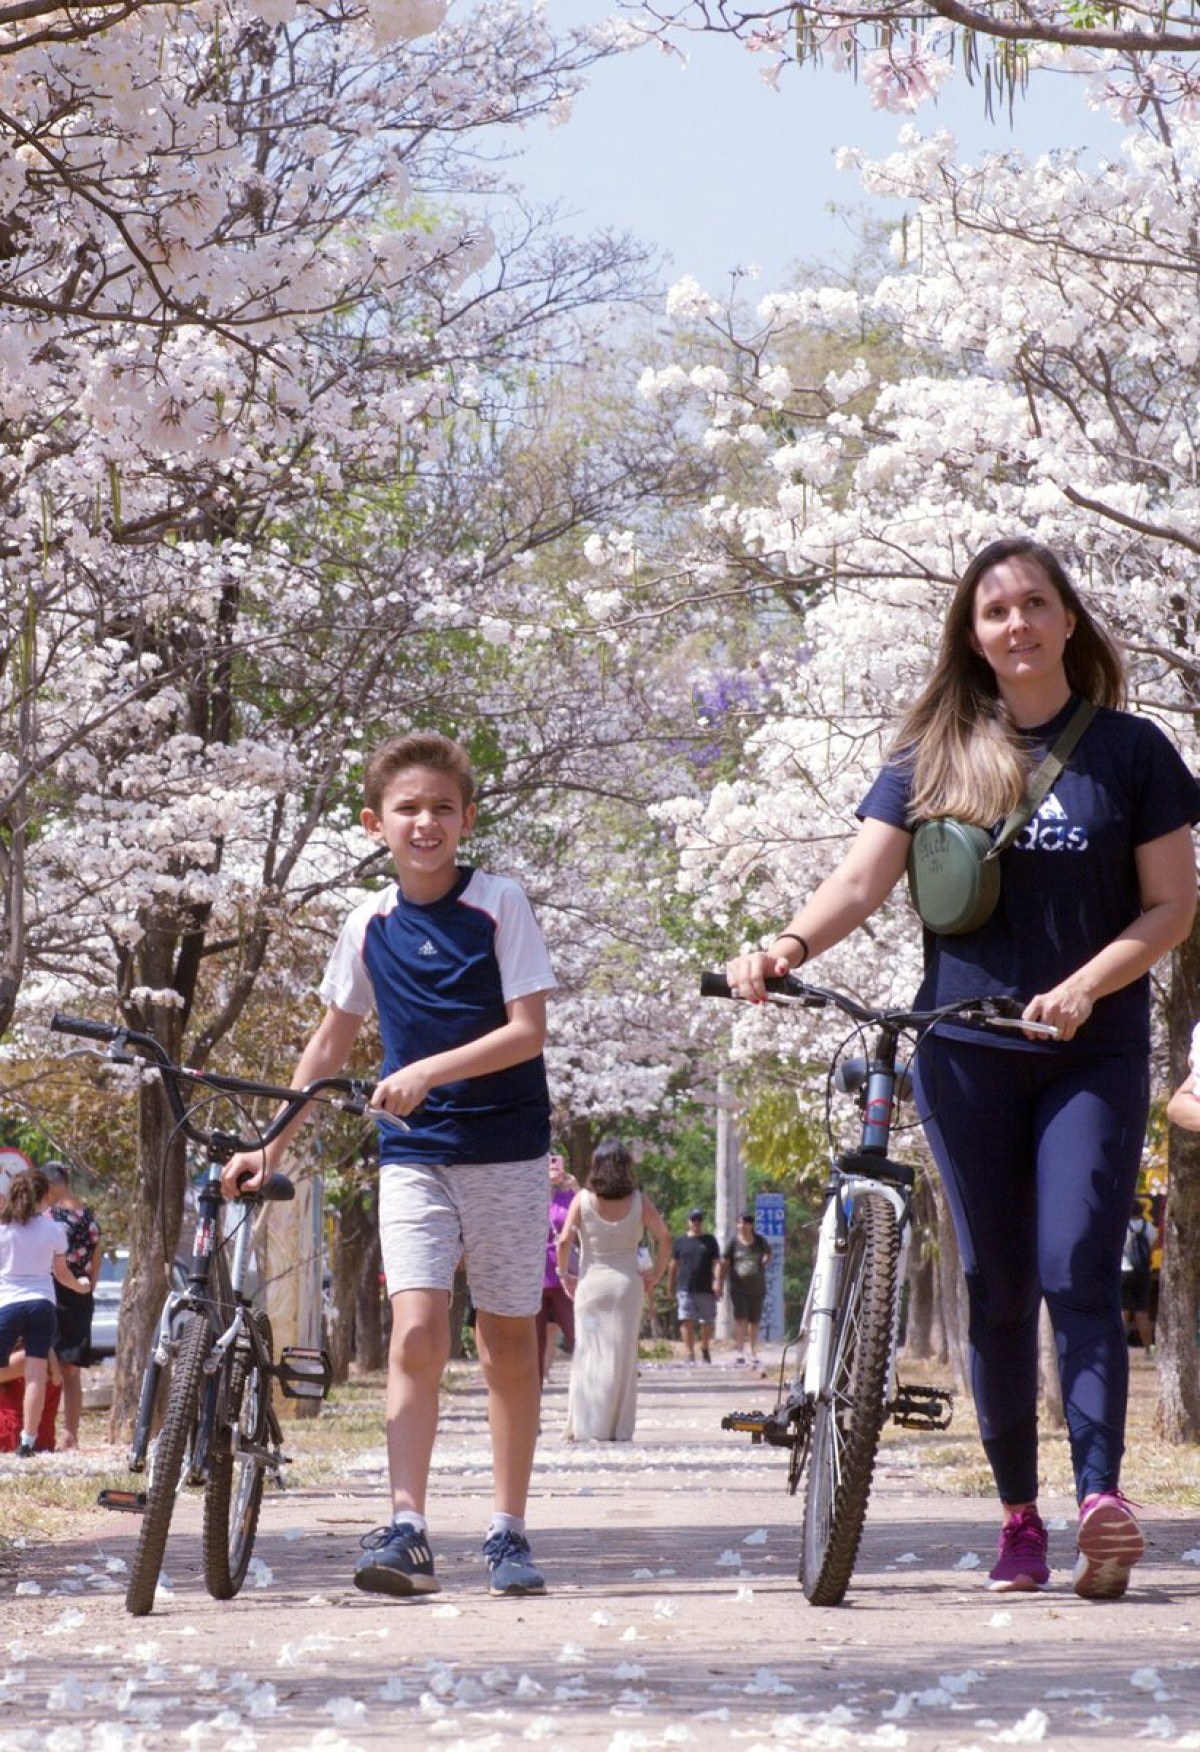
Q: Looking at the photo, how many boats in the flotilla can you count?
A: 0